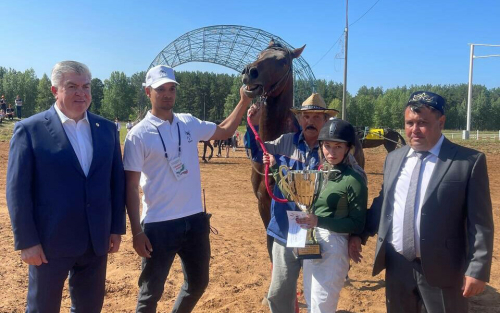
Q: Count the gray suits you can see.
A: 1